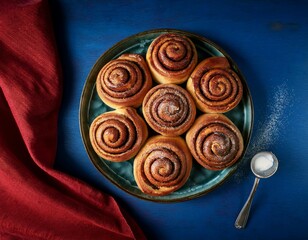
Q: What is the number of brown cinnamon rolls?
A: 7